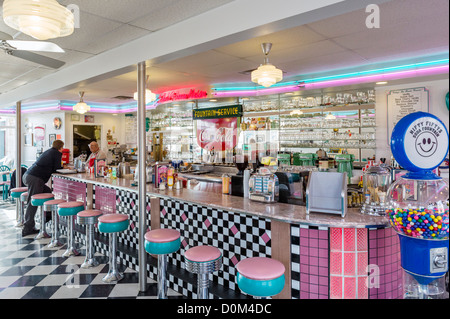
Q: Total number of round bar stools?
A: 10